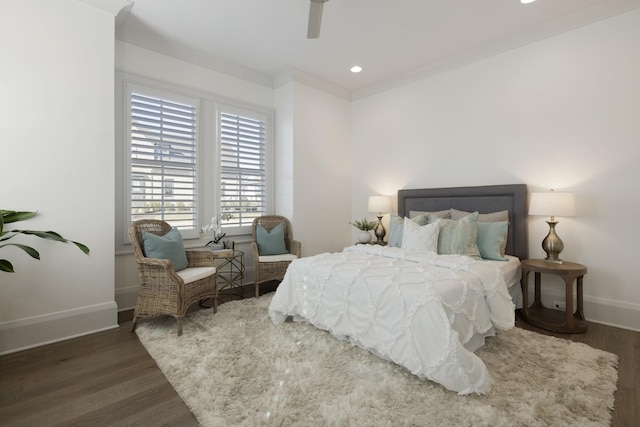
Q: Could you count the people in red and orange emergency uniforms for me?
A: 0